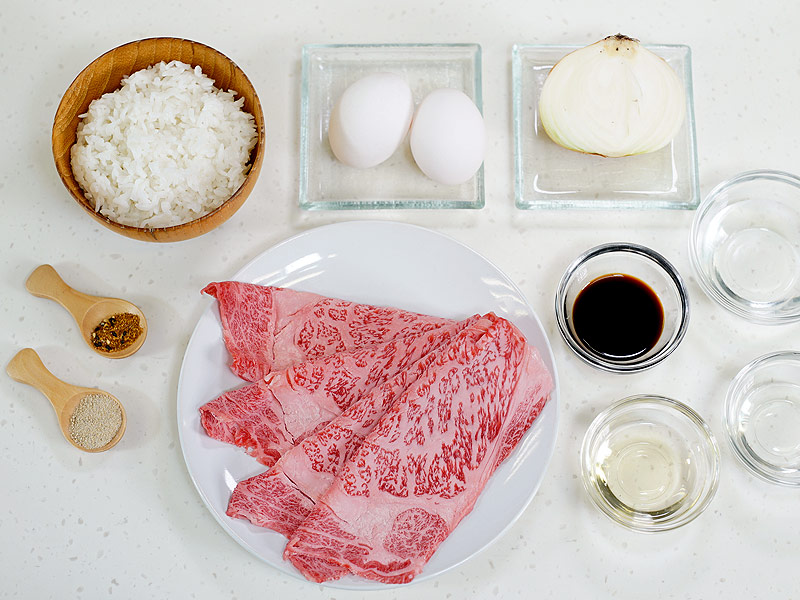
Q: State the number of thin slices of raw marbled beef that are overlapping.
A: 4